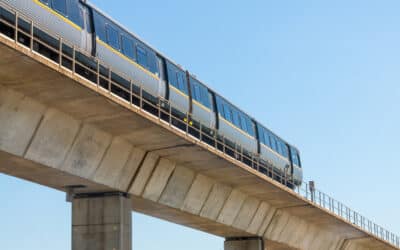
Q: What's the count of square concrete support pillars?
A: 2